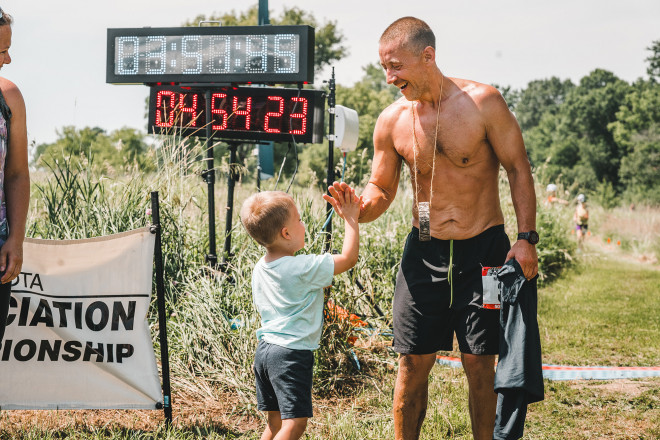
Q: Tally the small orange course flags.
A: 4